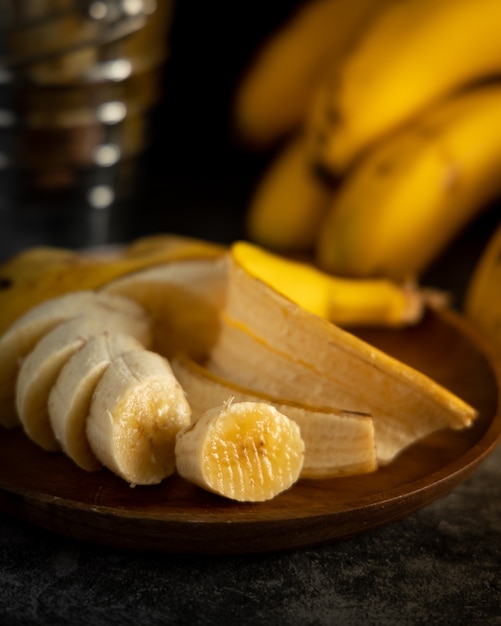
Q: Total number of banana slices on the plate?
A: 5